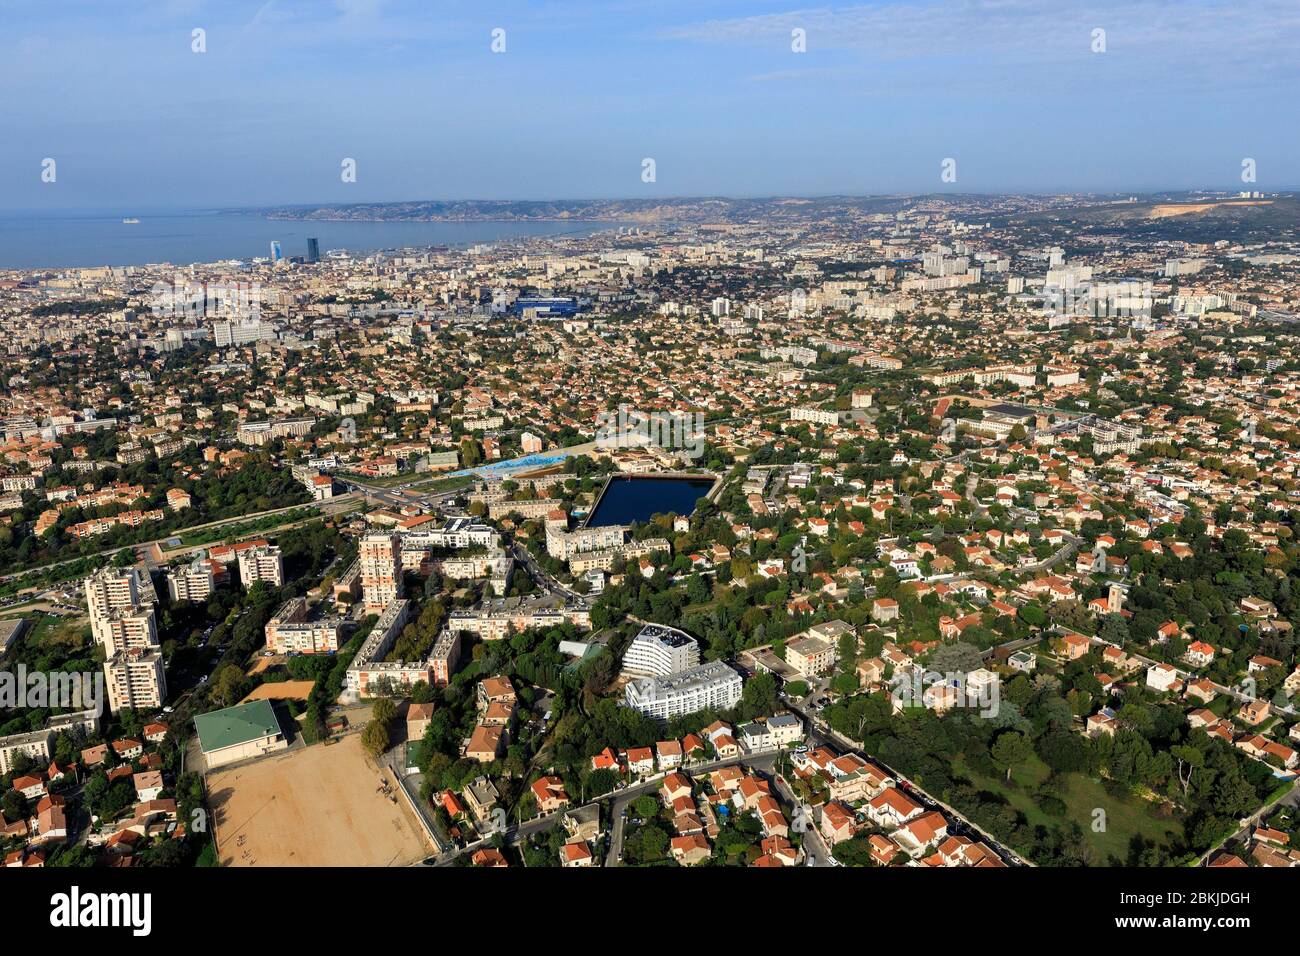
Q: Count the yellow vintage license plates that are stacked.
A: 0